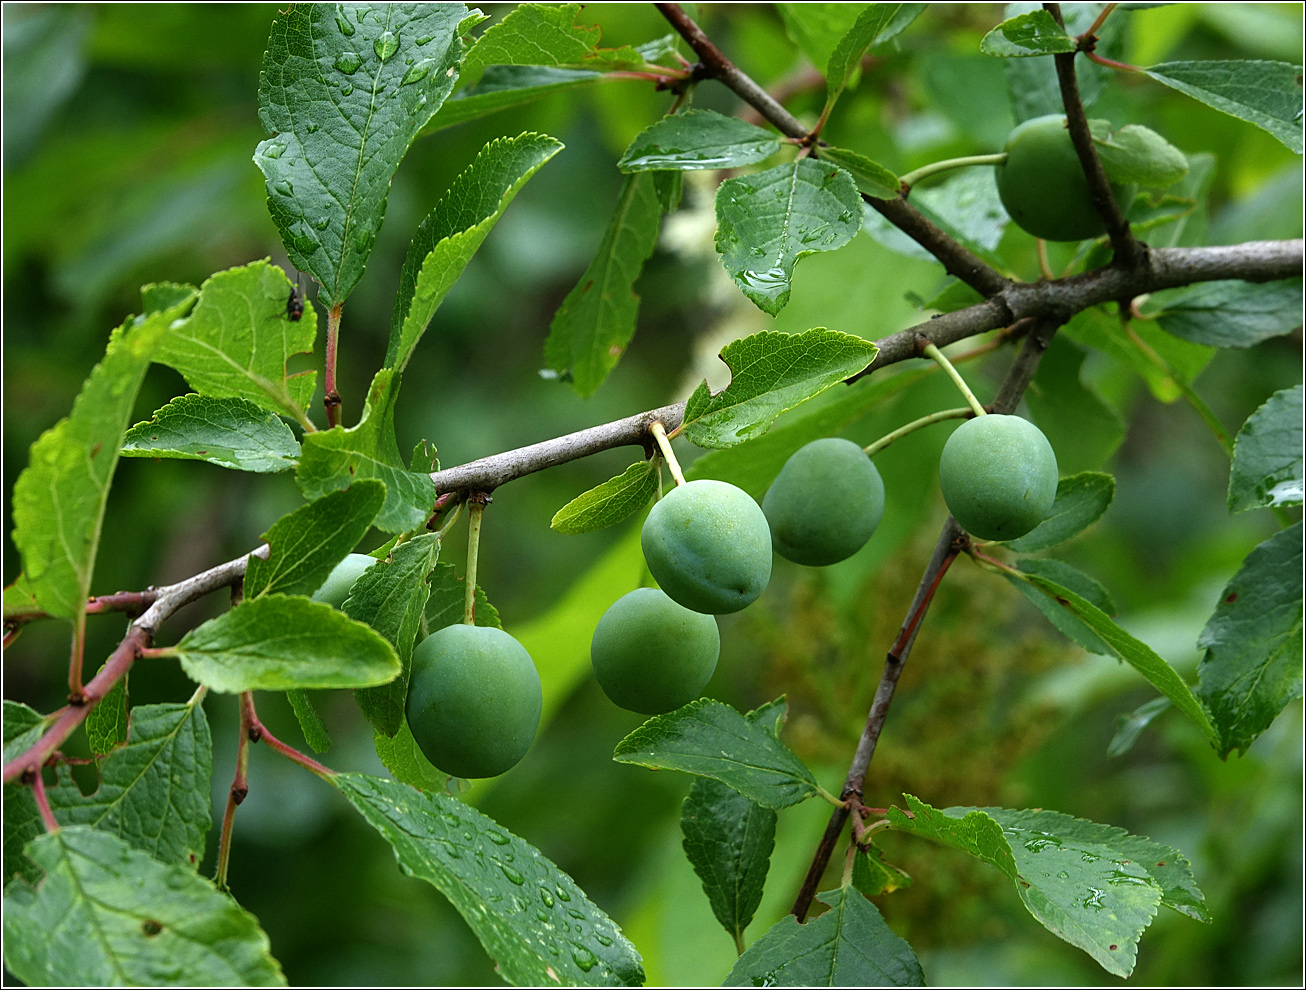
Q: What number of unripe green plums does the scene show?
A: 7